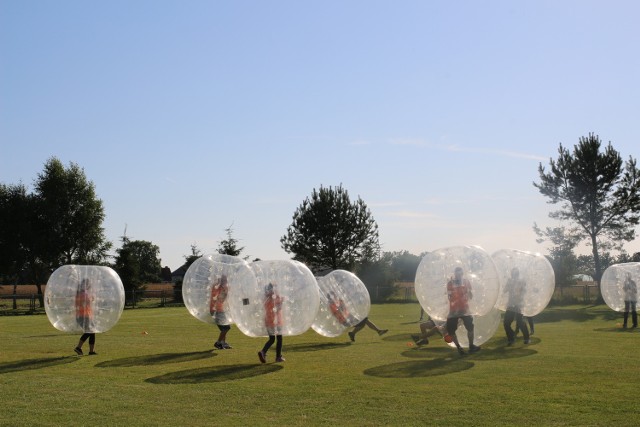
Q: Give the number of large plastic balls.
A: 8